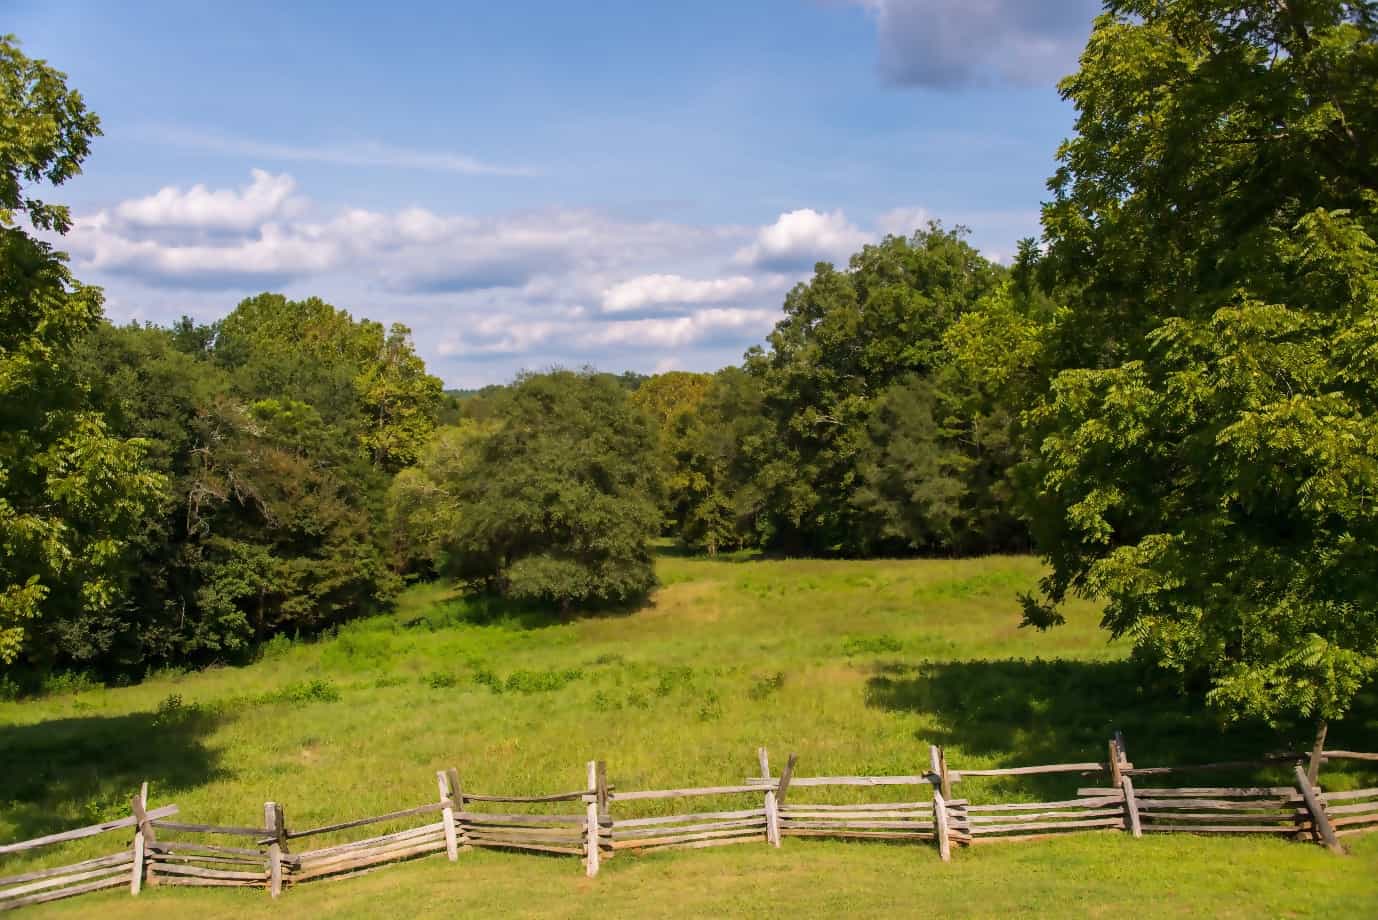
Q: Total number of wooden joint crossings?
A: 8